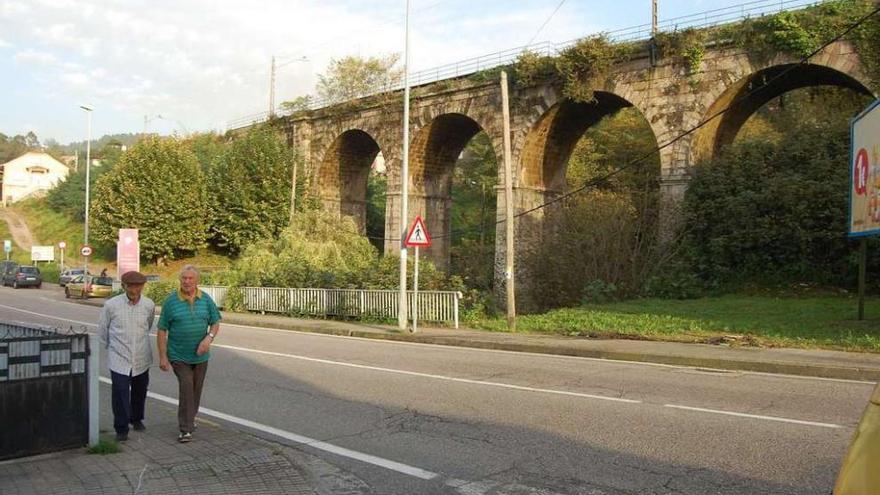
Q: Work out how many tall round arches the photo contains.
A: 4